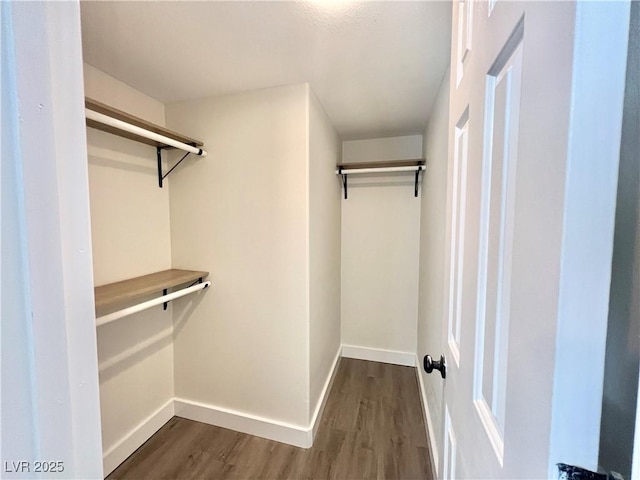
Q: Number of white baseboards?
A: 5